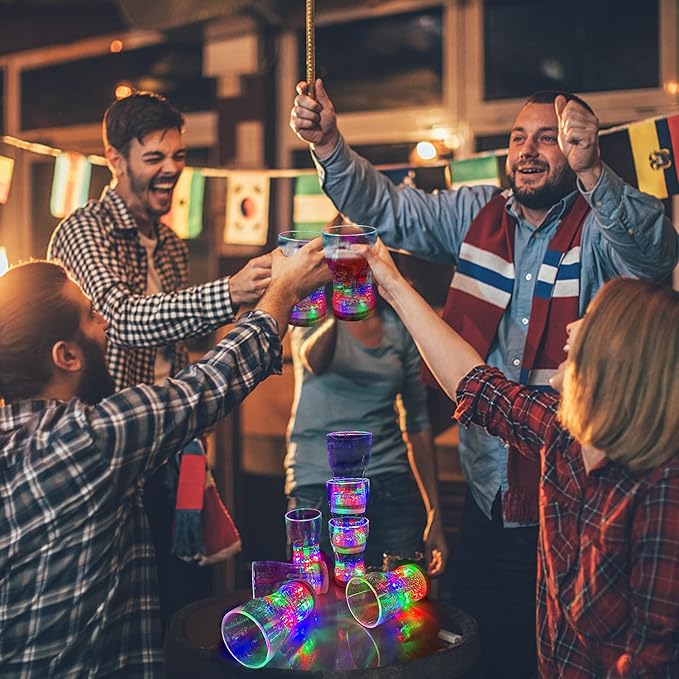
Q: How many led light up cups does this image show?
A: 9